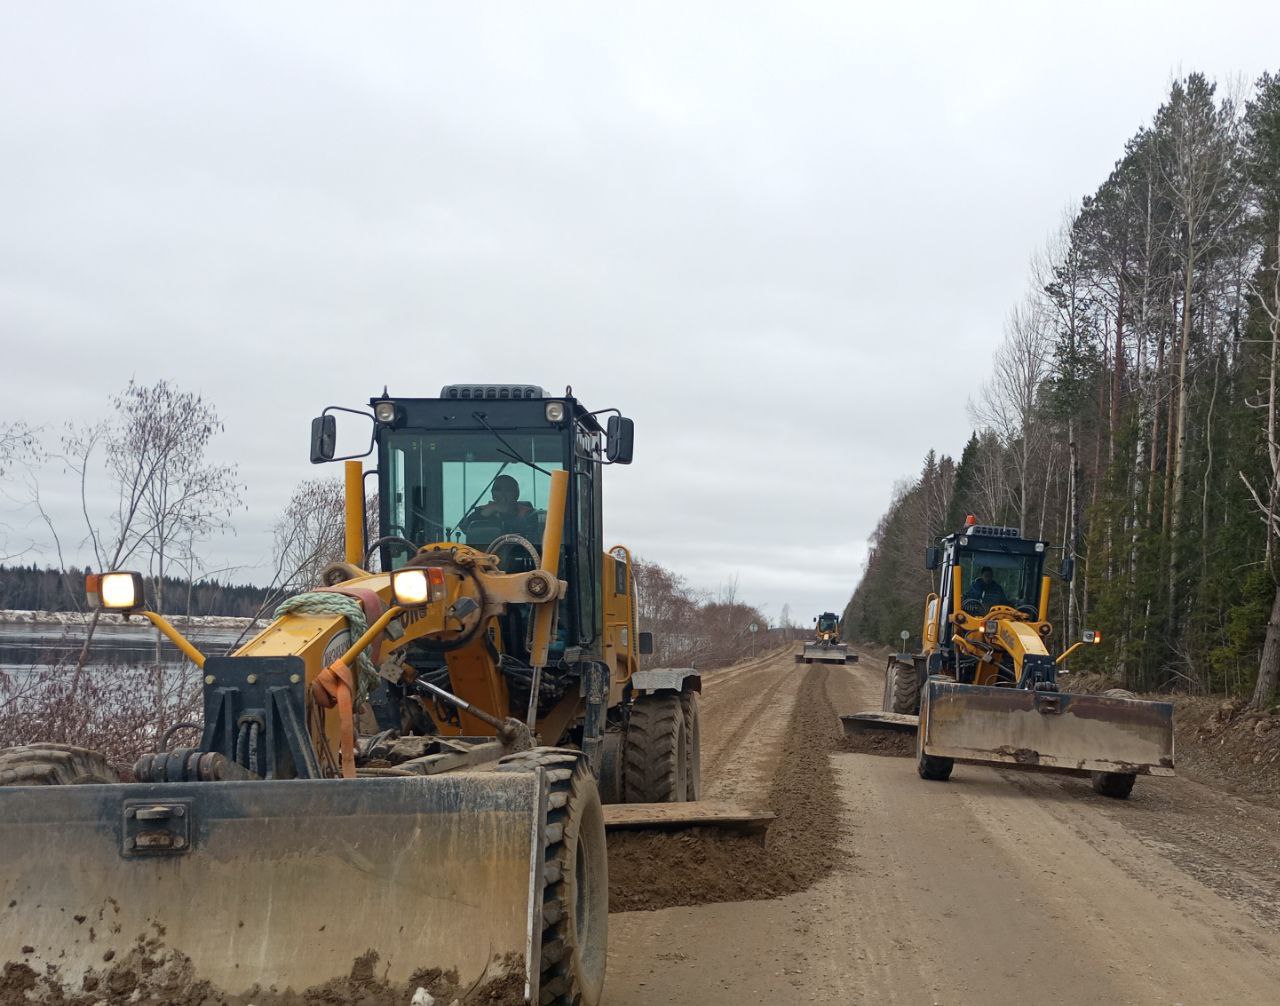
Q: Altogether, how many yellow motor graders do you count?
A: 3